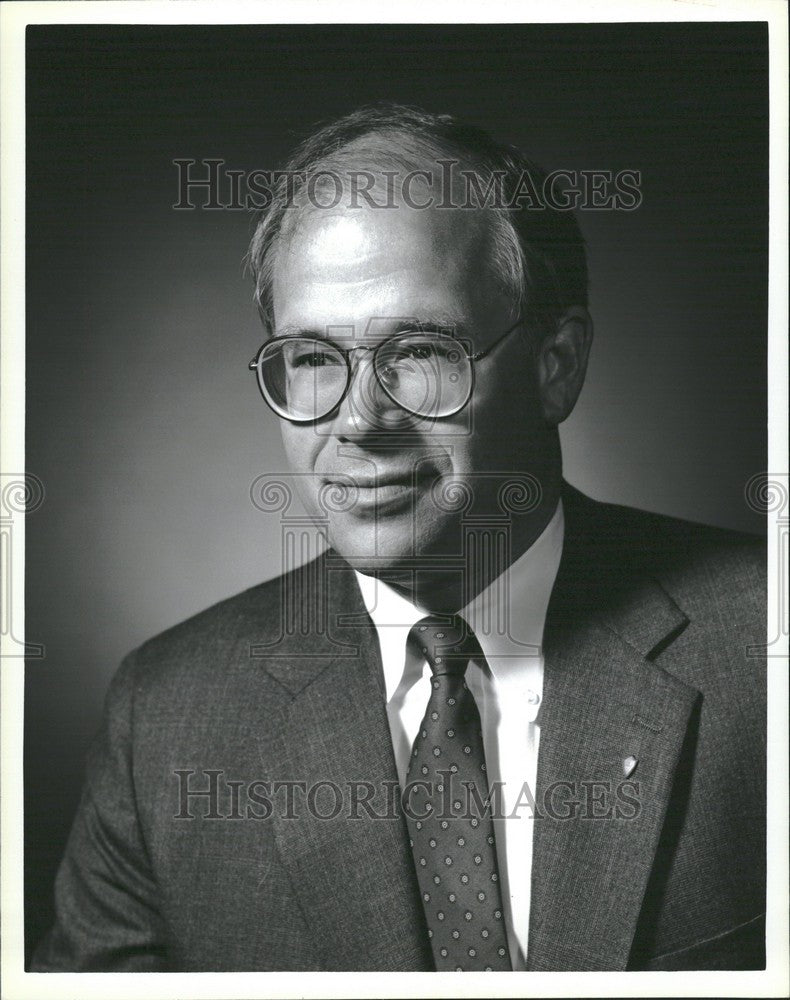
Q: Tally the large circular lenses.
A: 2